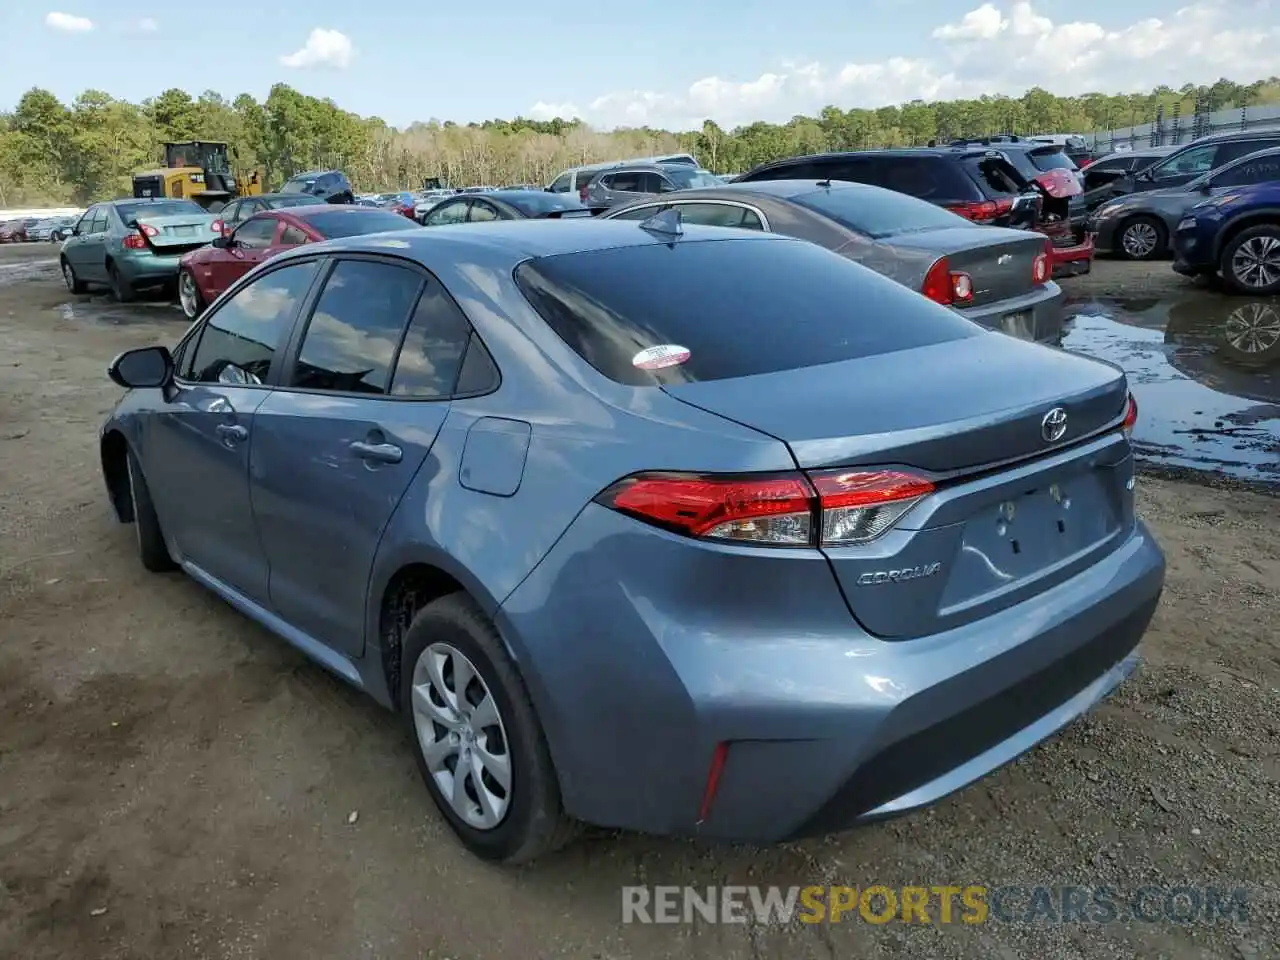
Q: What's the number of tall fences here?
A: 1